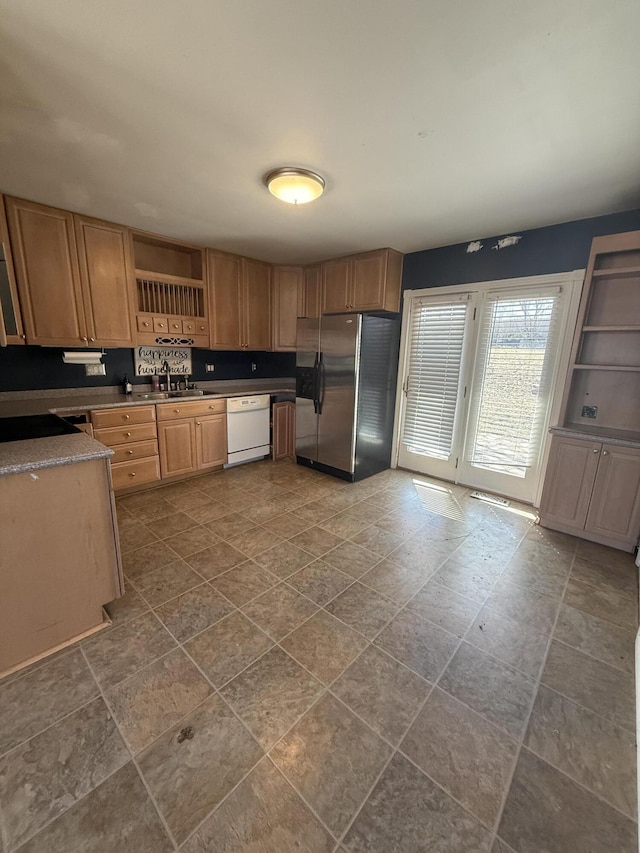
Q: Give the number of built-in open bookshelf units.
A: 1